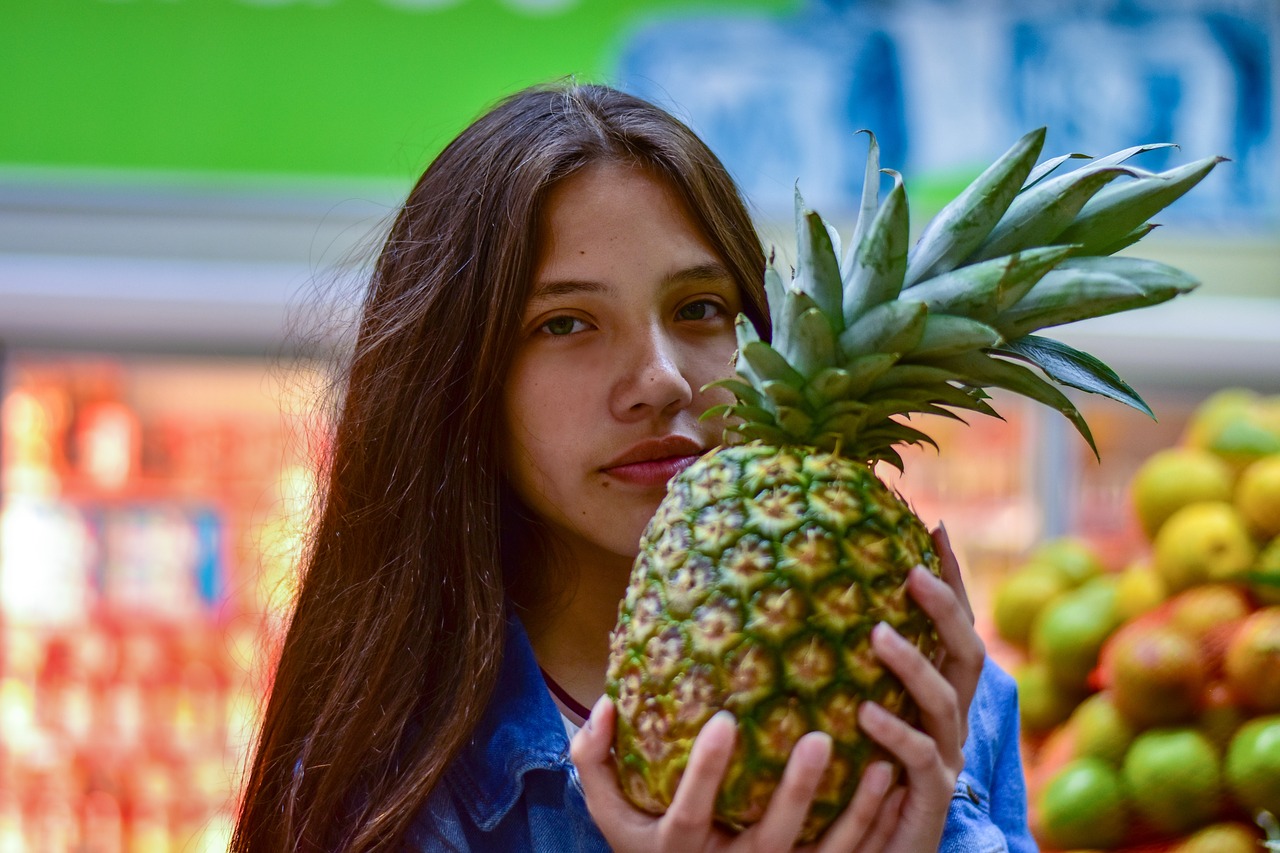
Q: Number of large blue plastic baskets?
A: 0